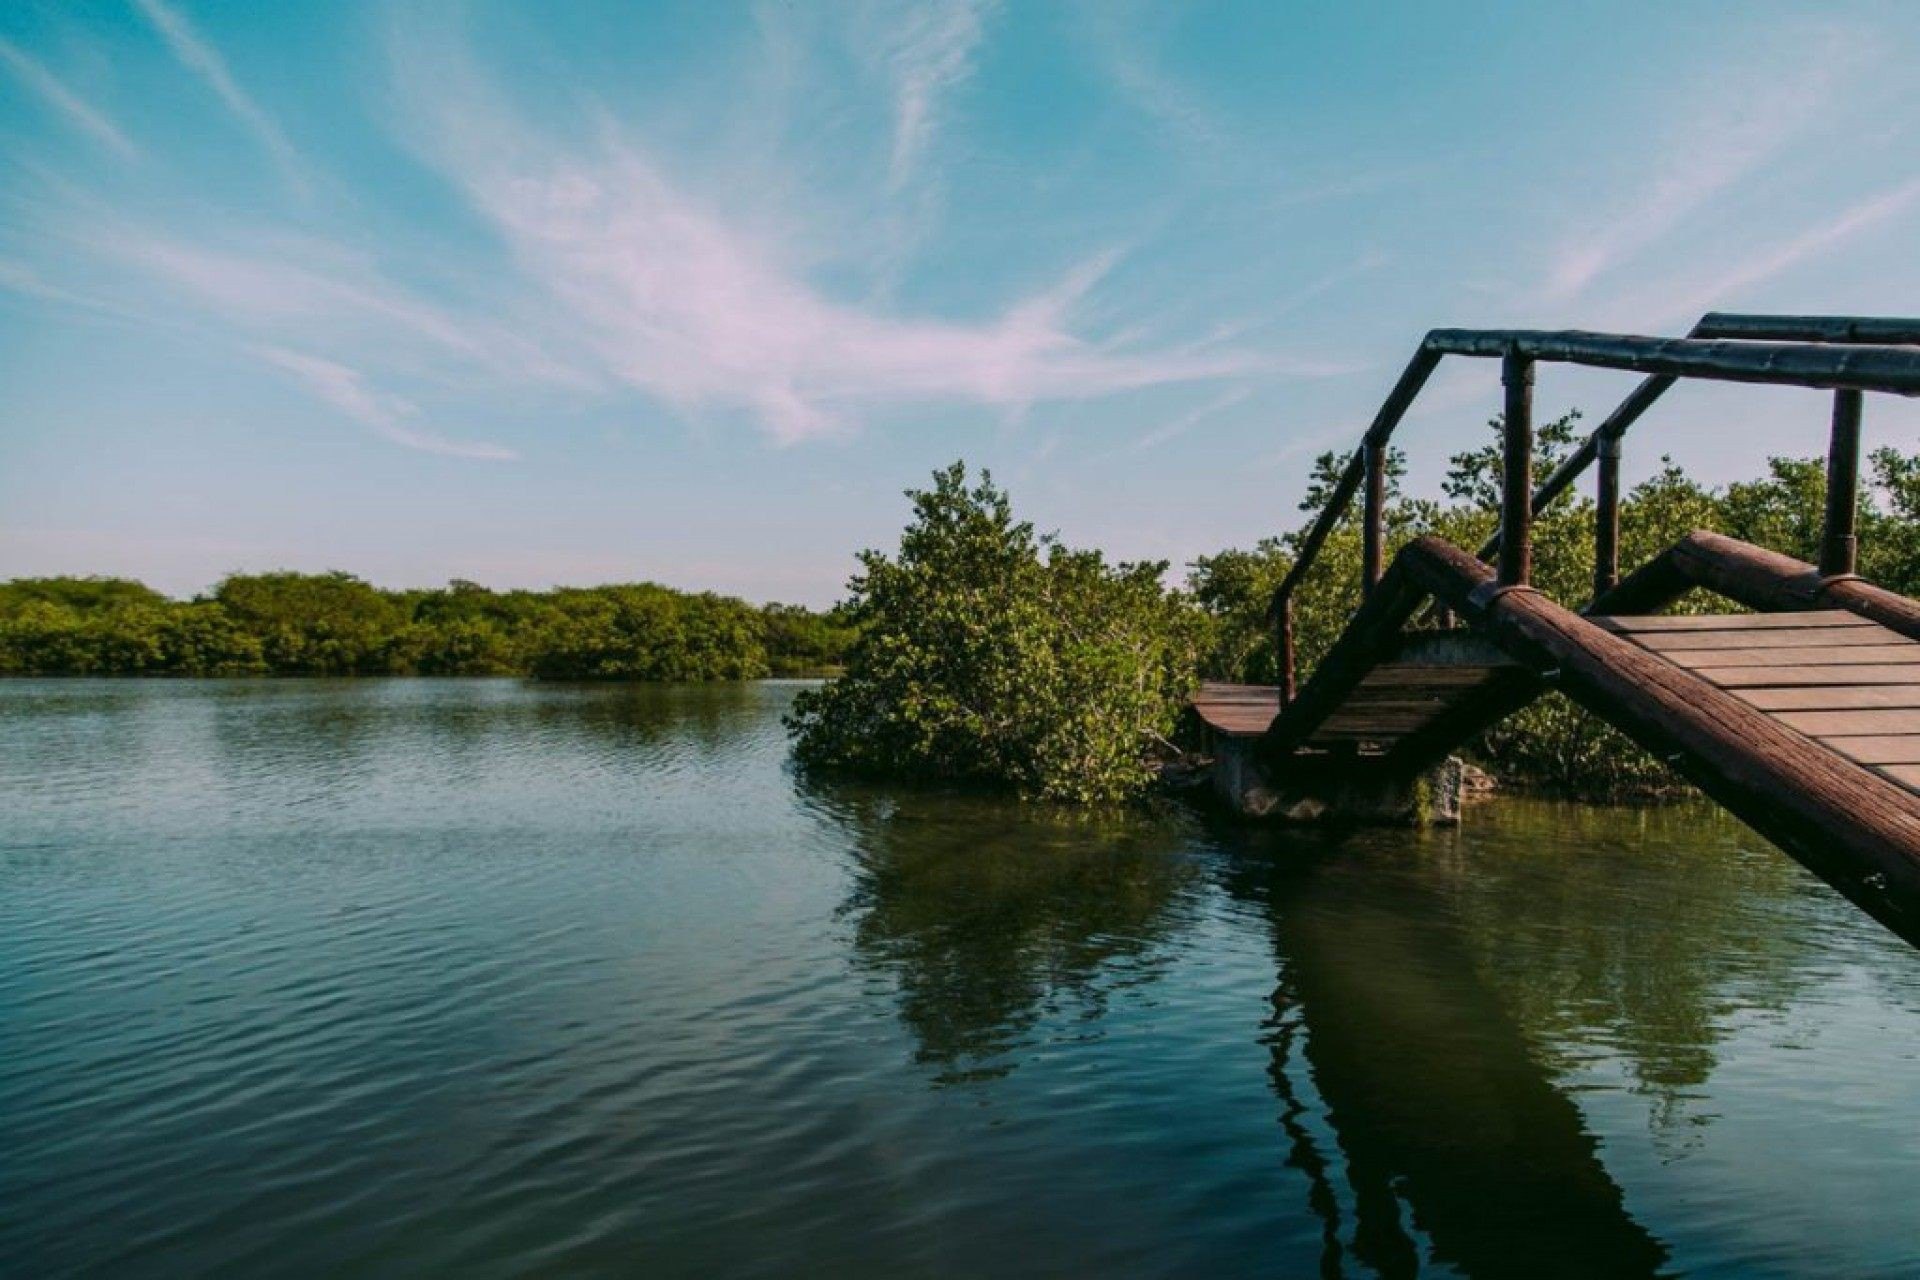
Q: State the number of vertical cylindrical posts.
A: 5